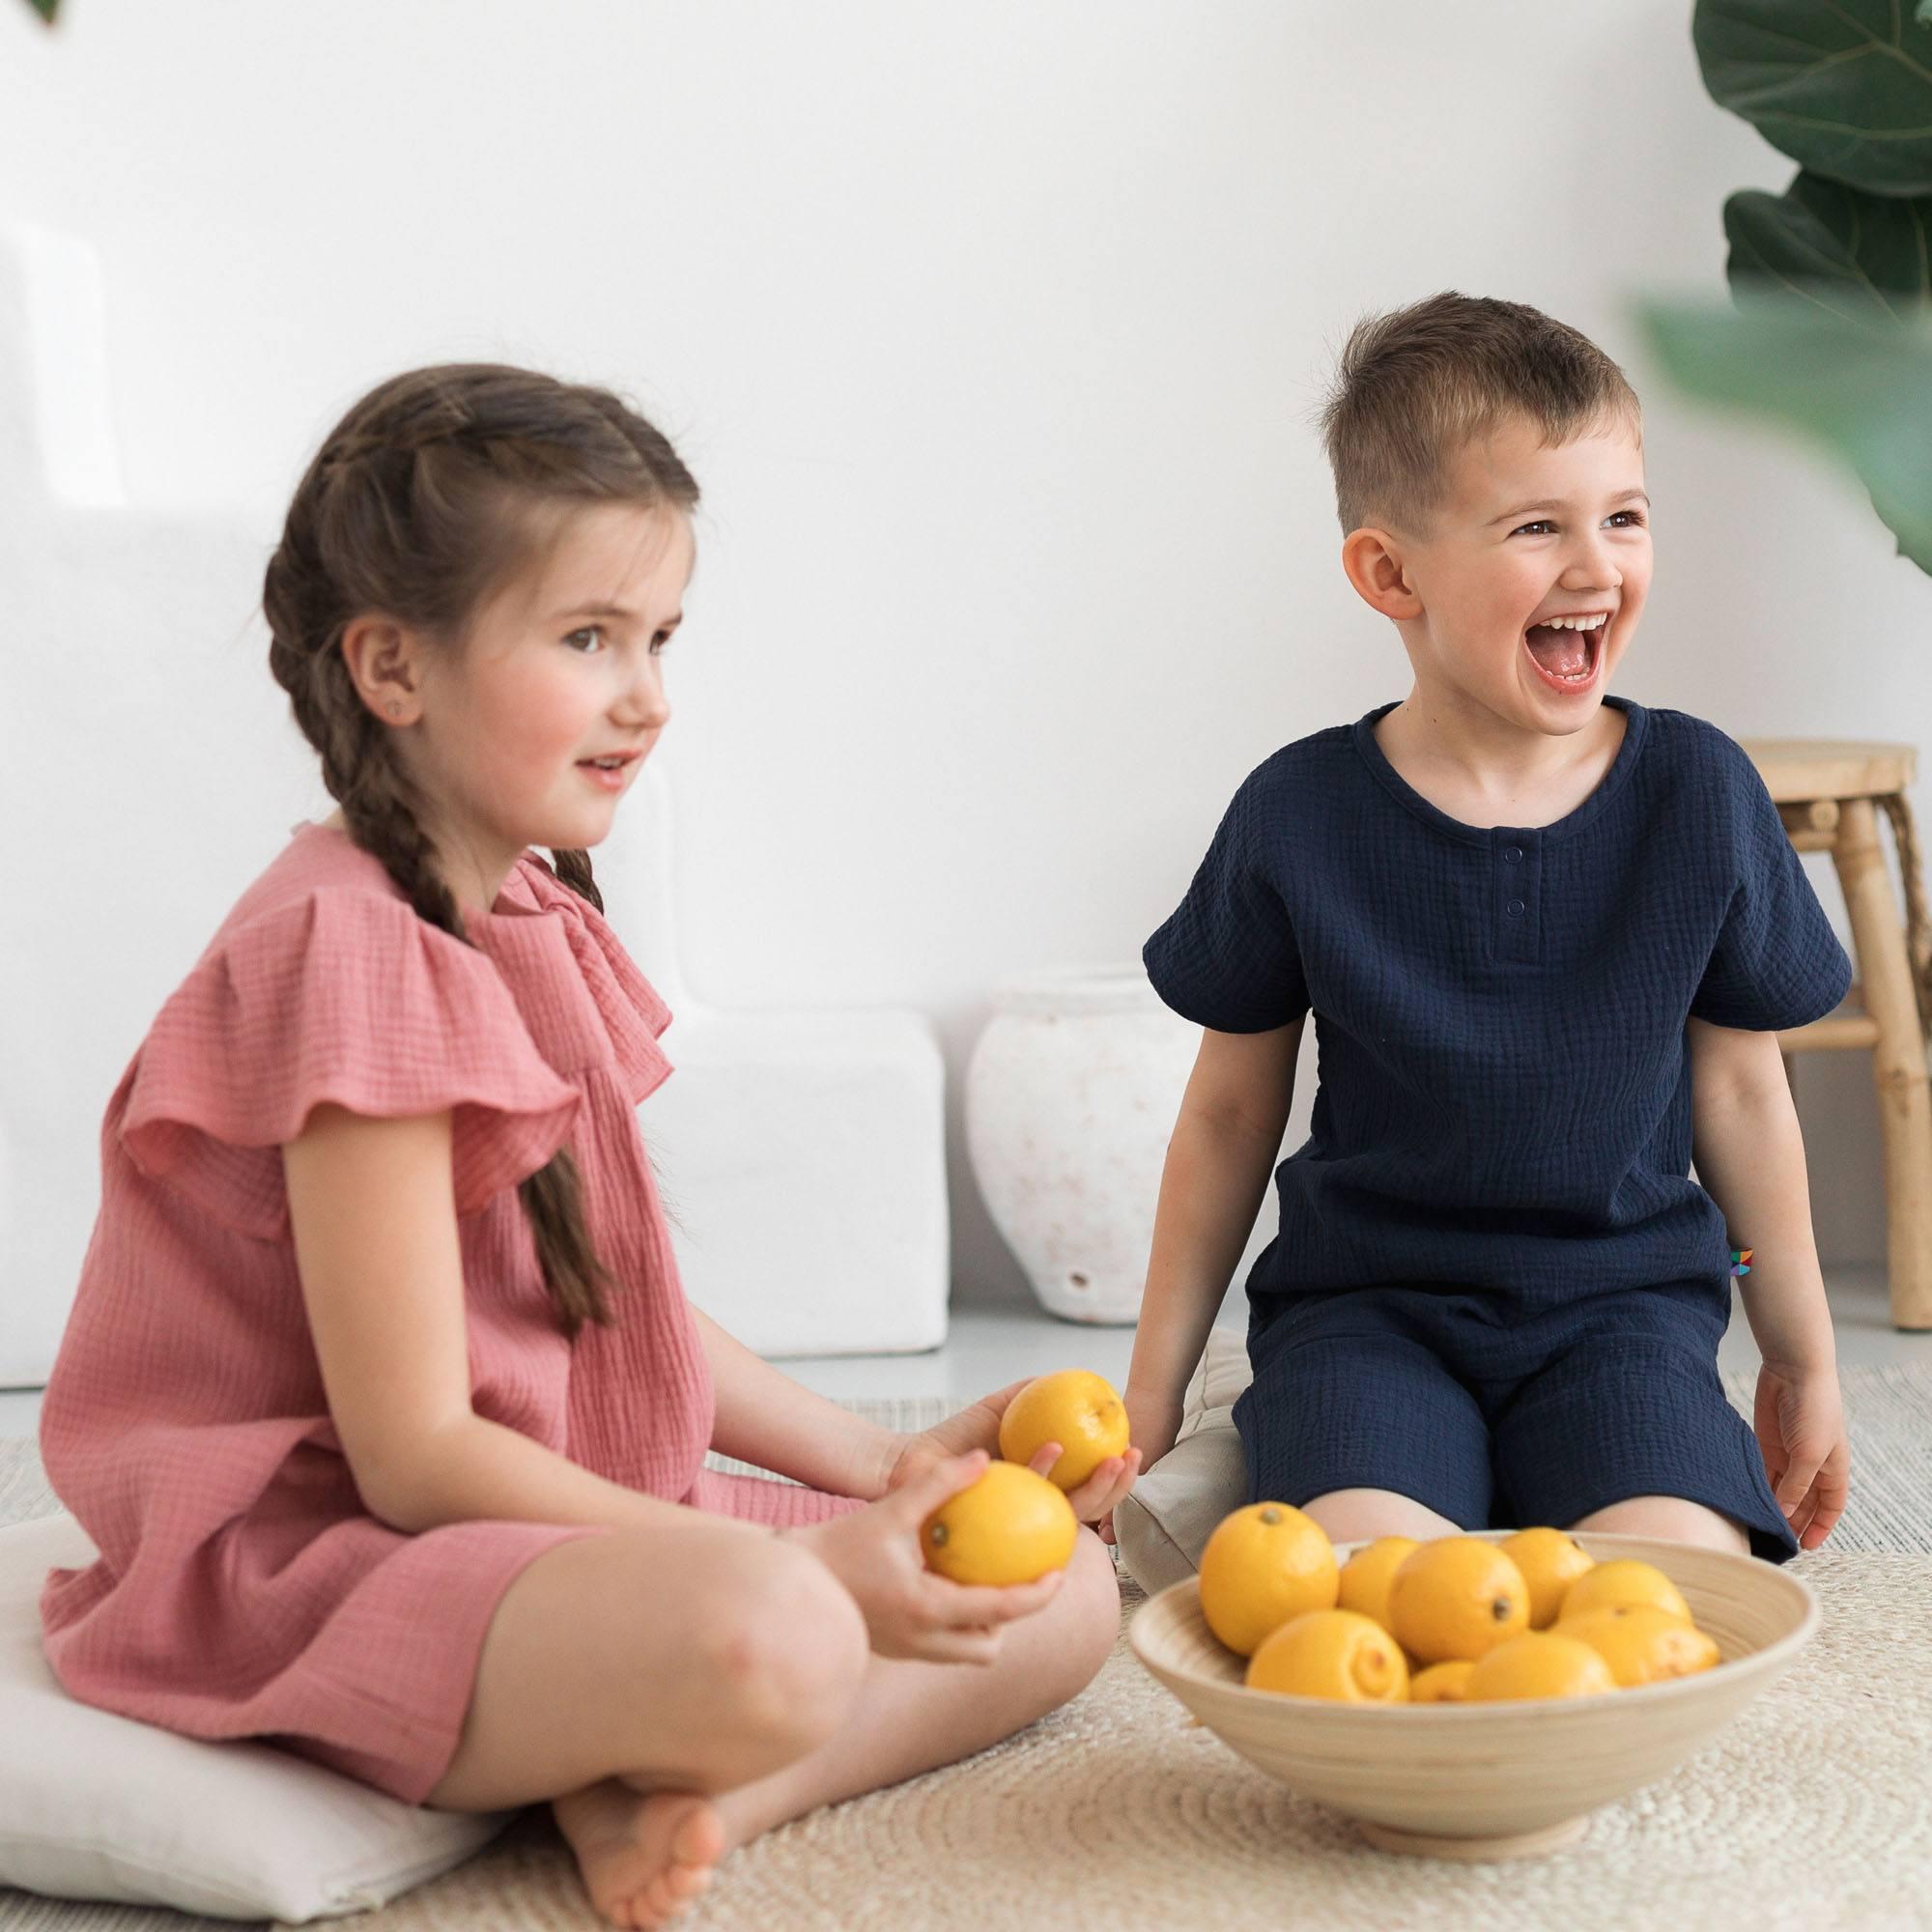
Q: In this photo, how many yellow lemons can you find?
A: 11